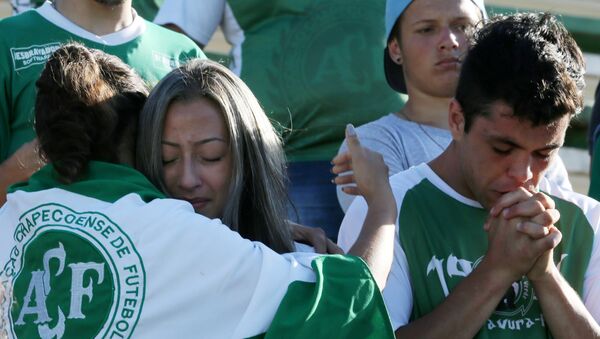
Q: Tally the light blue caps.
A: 1